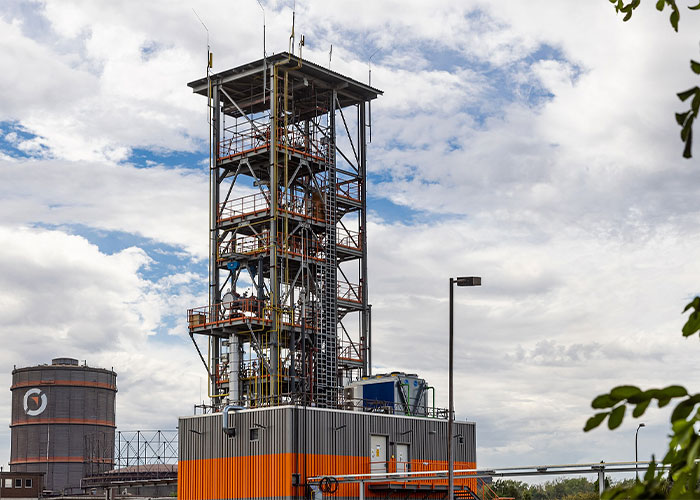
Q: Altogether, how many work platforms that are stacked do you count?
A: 5